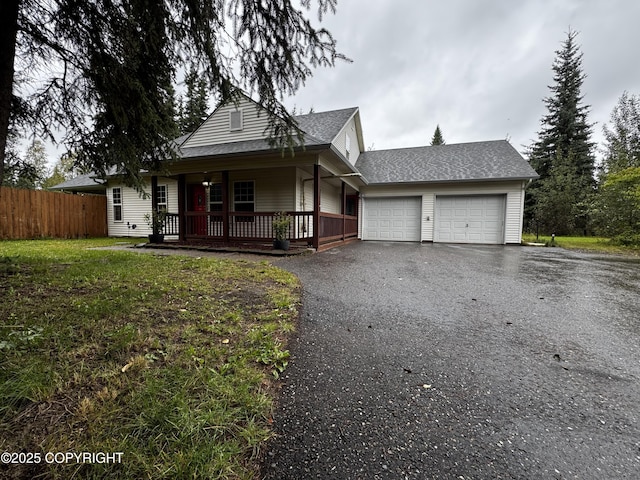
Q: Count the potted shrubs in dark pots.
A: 2